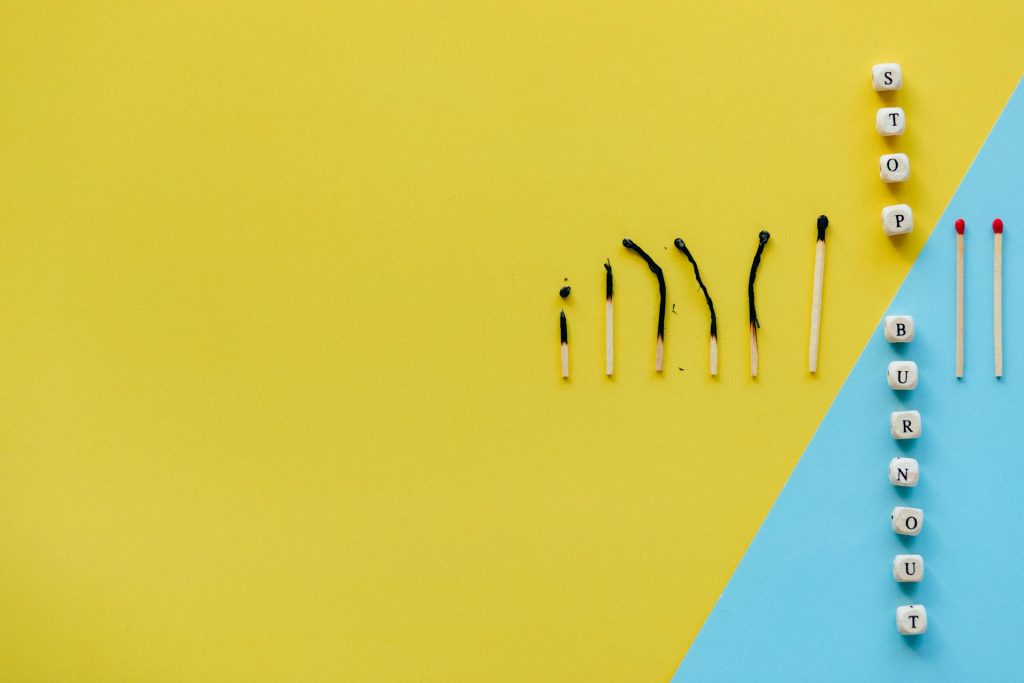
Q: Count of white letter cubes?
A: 11